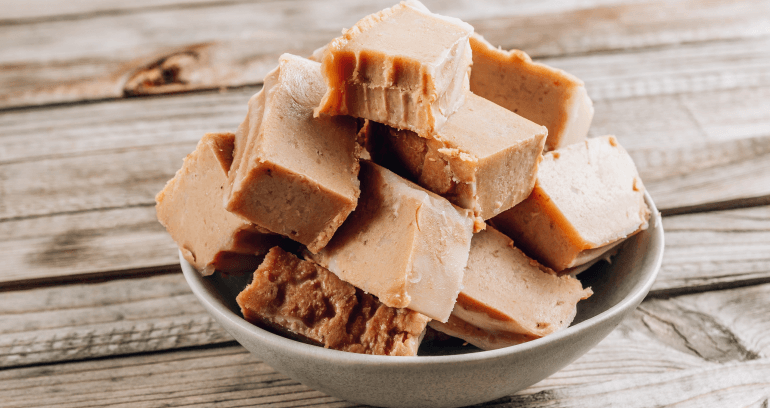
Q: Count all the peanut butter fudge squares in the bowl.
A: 9